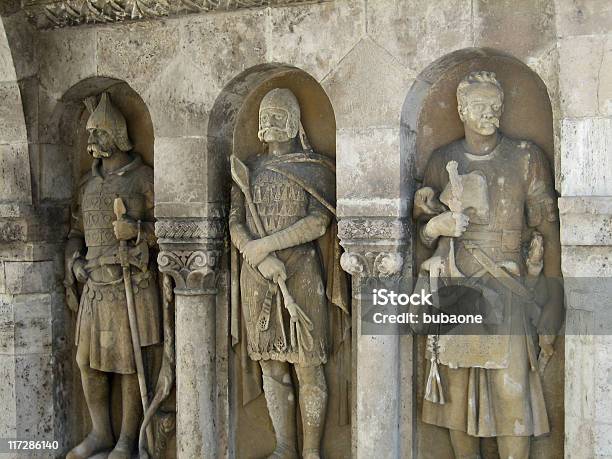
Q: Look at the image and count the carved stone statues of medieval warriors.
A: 3